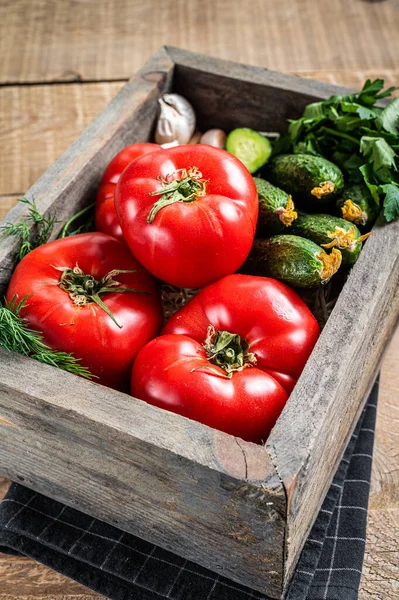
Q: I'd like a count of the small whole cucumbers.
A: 5